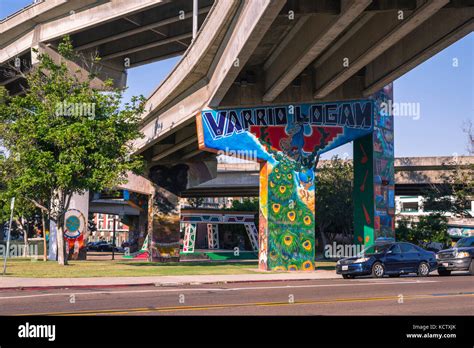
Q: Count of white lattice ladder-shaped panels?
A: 3